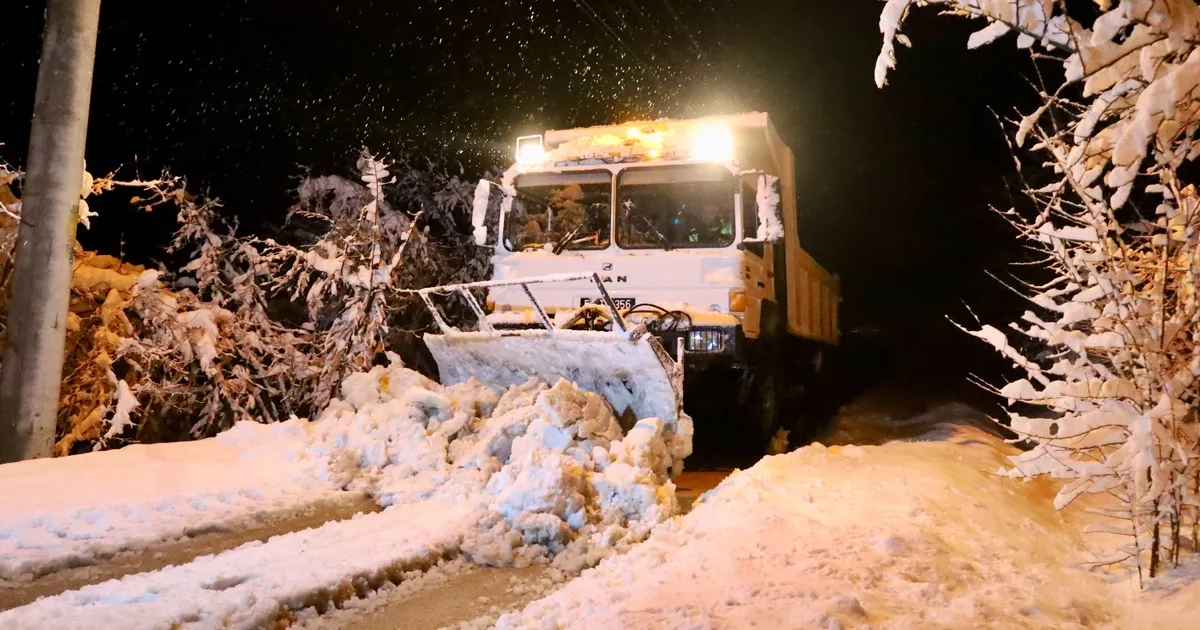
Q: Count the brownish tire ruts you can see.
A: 2